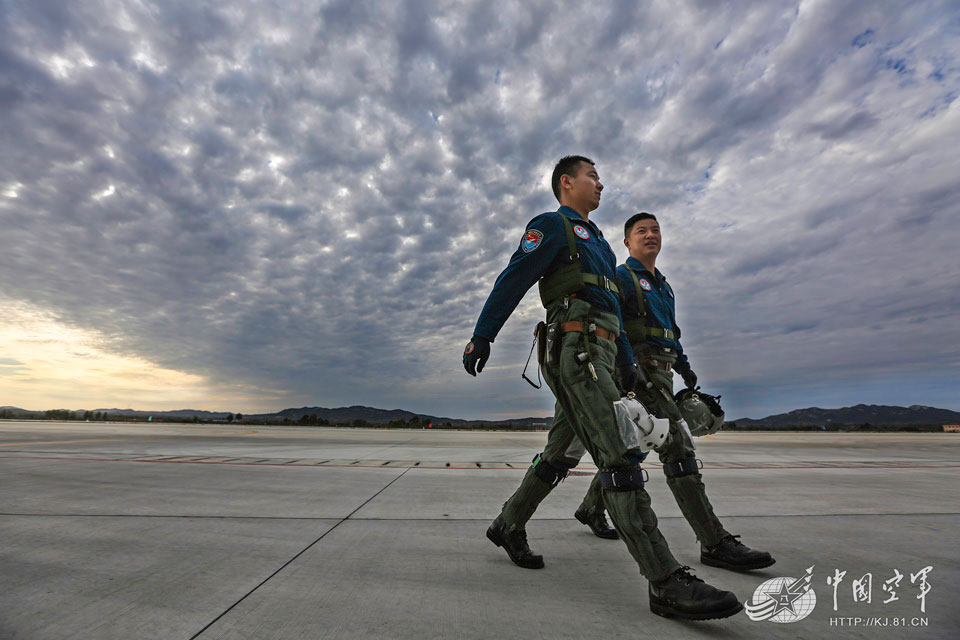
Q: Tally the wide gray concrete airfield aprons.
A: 1